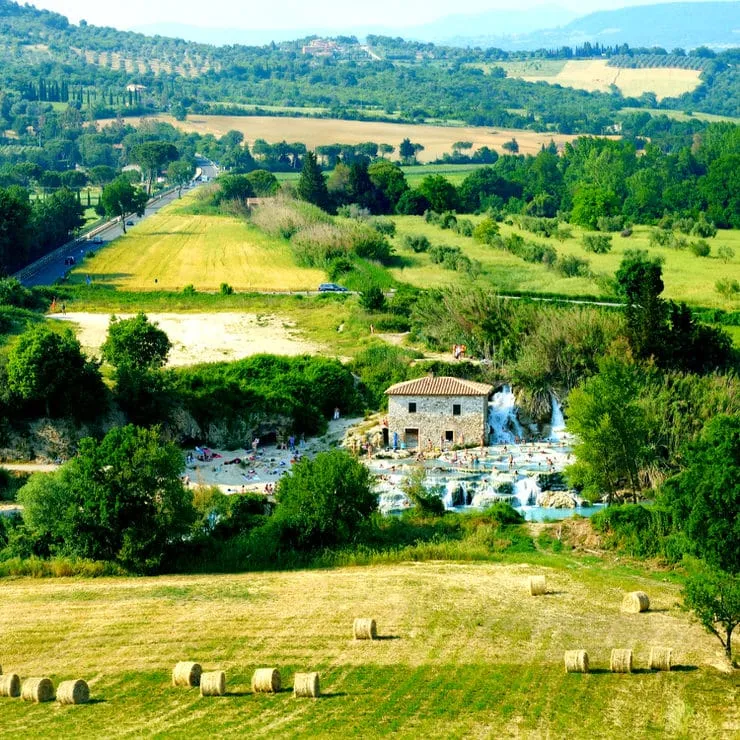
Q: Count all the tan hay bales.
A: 13